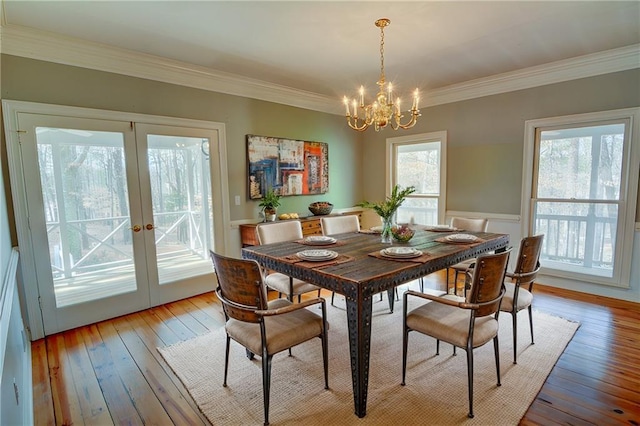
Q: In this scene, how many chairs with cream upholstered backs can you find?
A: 3